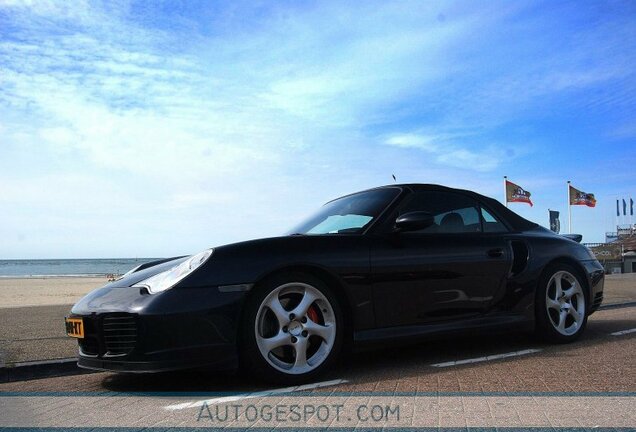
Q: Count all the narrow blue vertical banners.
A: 3